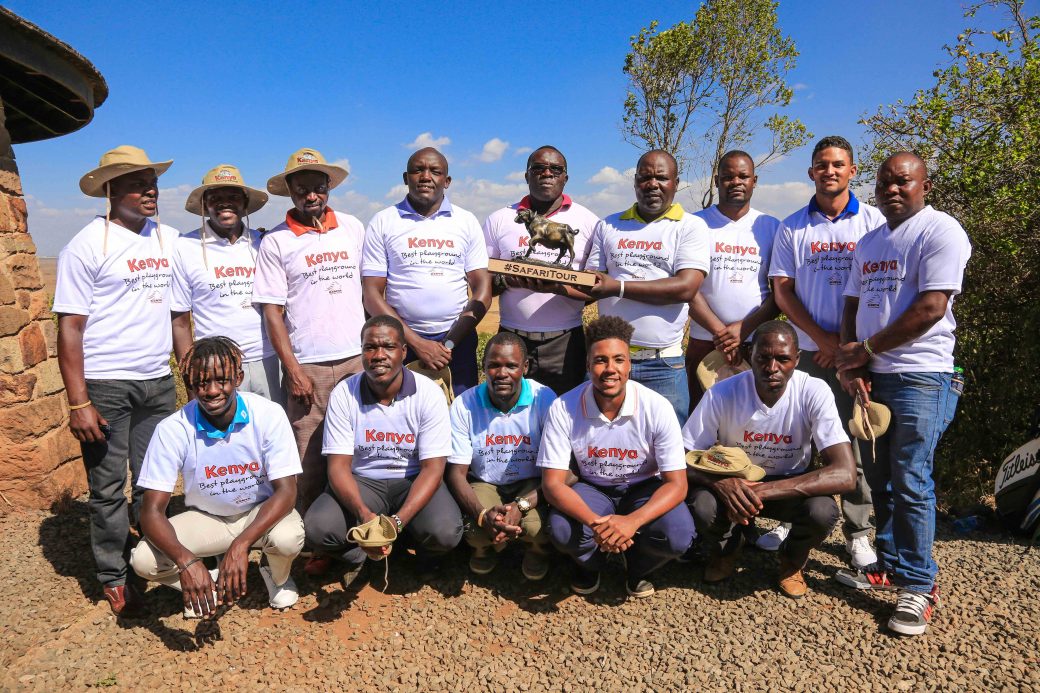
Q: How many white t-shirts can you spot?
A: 14